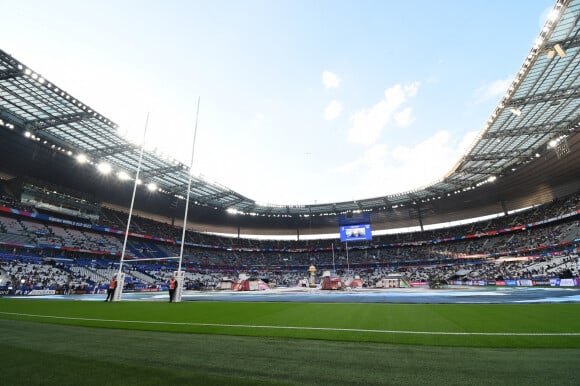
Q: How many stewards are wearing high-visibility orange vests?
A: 2